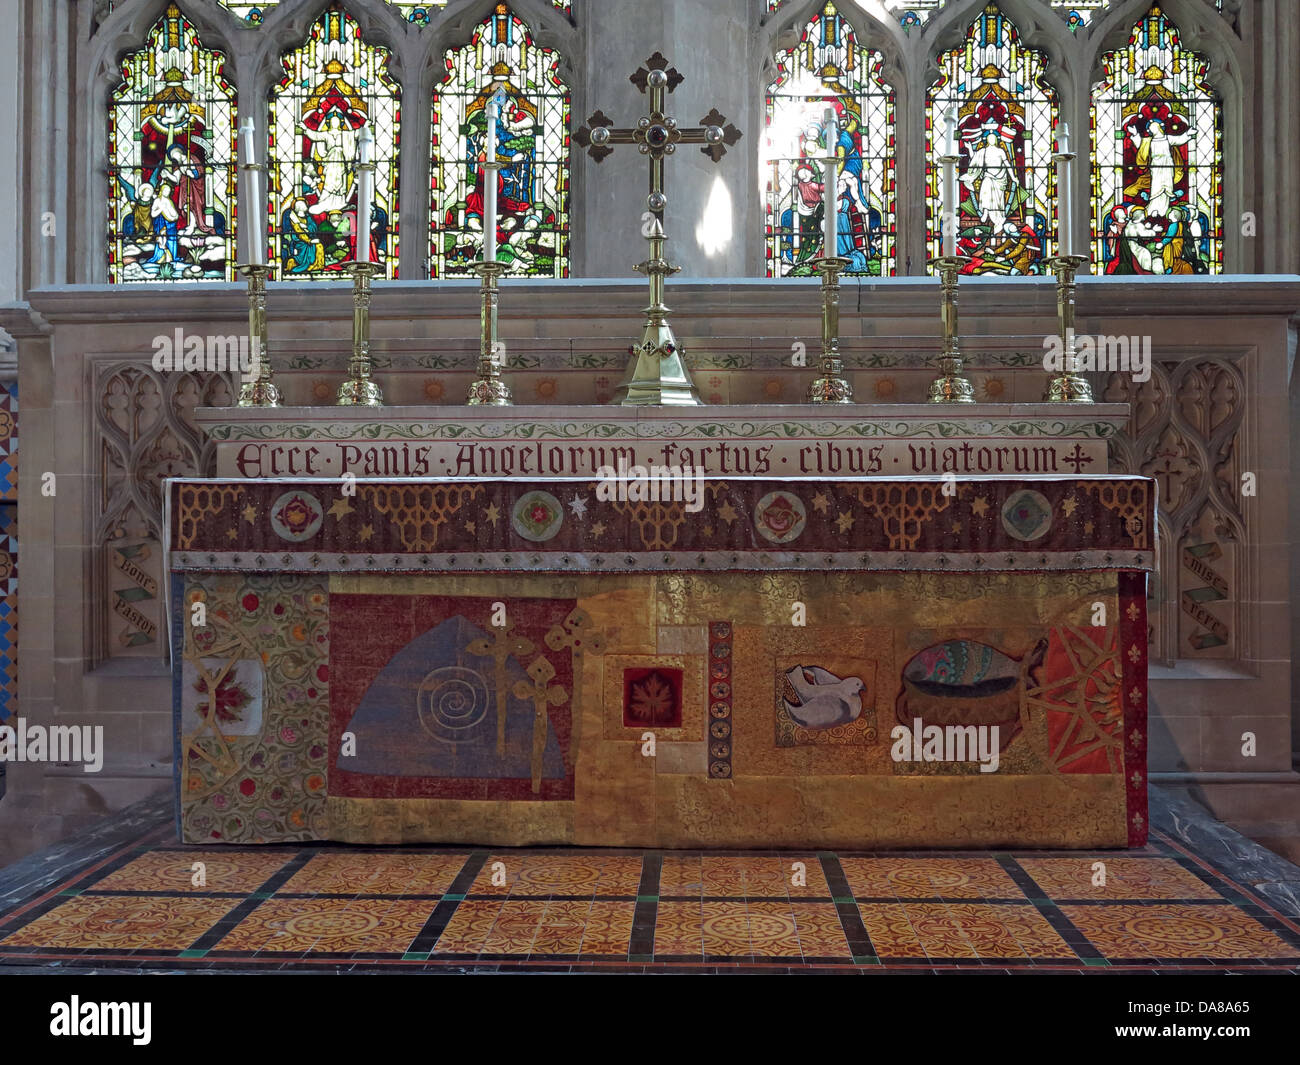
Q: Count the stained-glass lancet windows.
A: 6